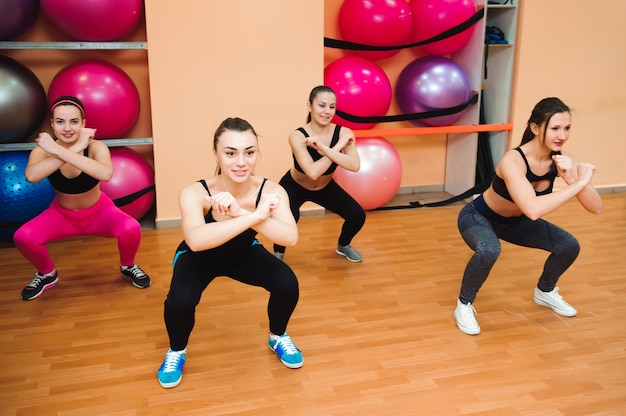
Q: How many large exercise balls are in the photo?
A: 11